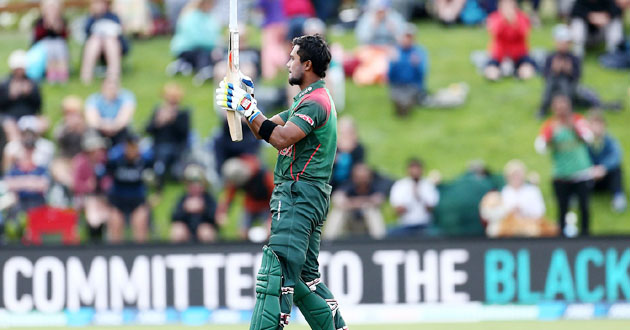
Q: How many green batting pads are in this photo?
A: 2